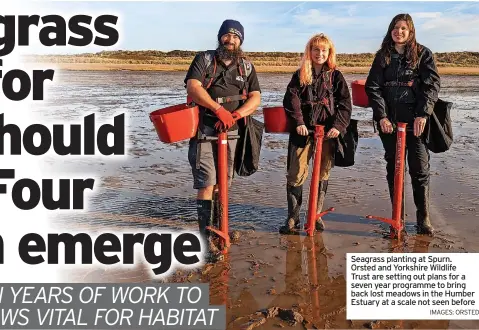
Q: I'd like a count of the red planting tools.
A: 3